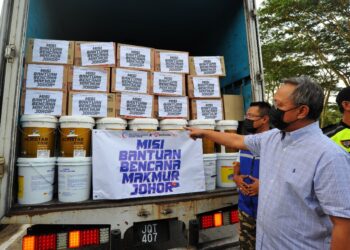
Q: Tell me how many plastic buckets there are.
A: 11